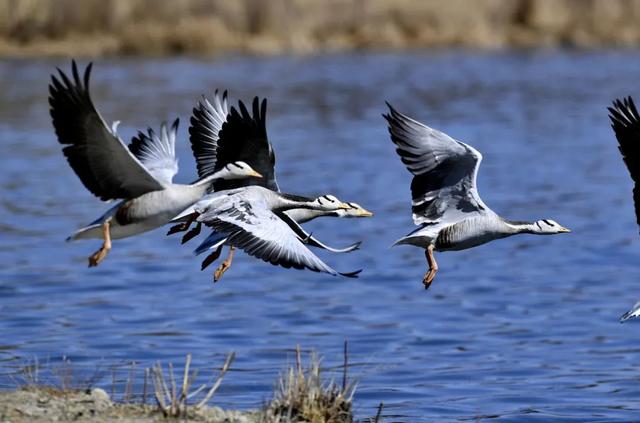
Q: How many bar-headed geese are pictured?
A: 5